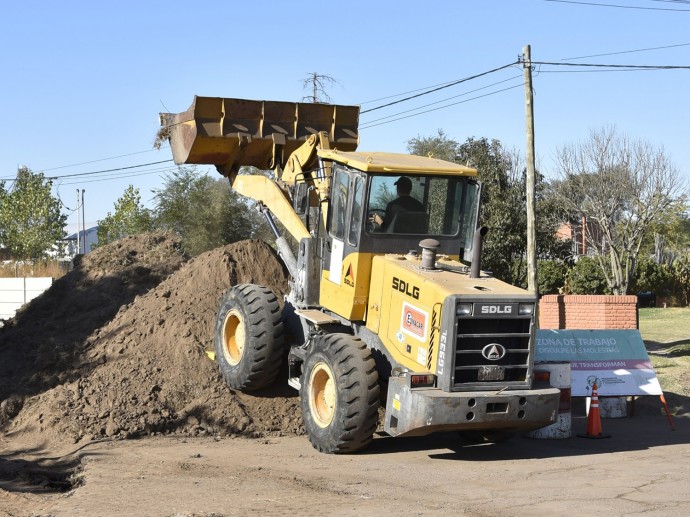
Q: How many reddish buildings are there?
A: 1